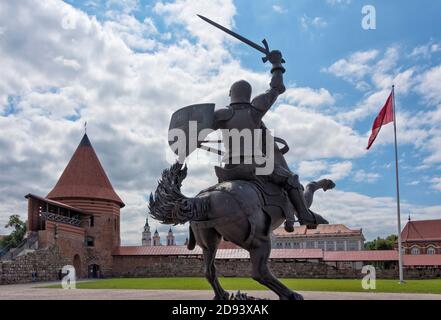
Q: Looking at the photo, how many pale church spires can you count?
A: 3